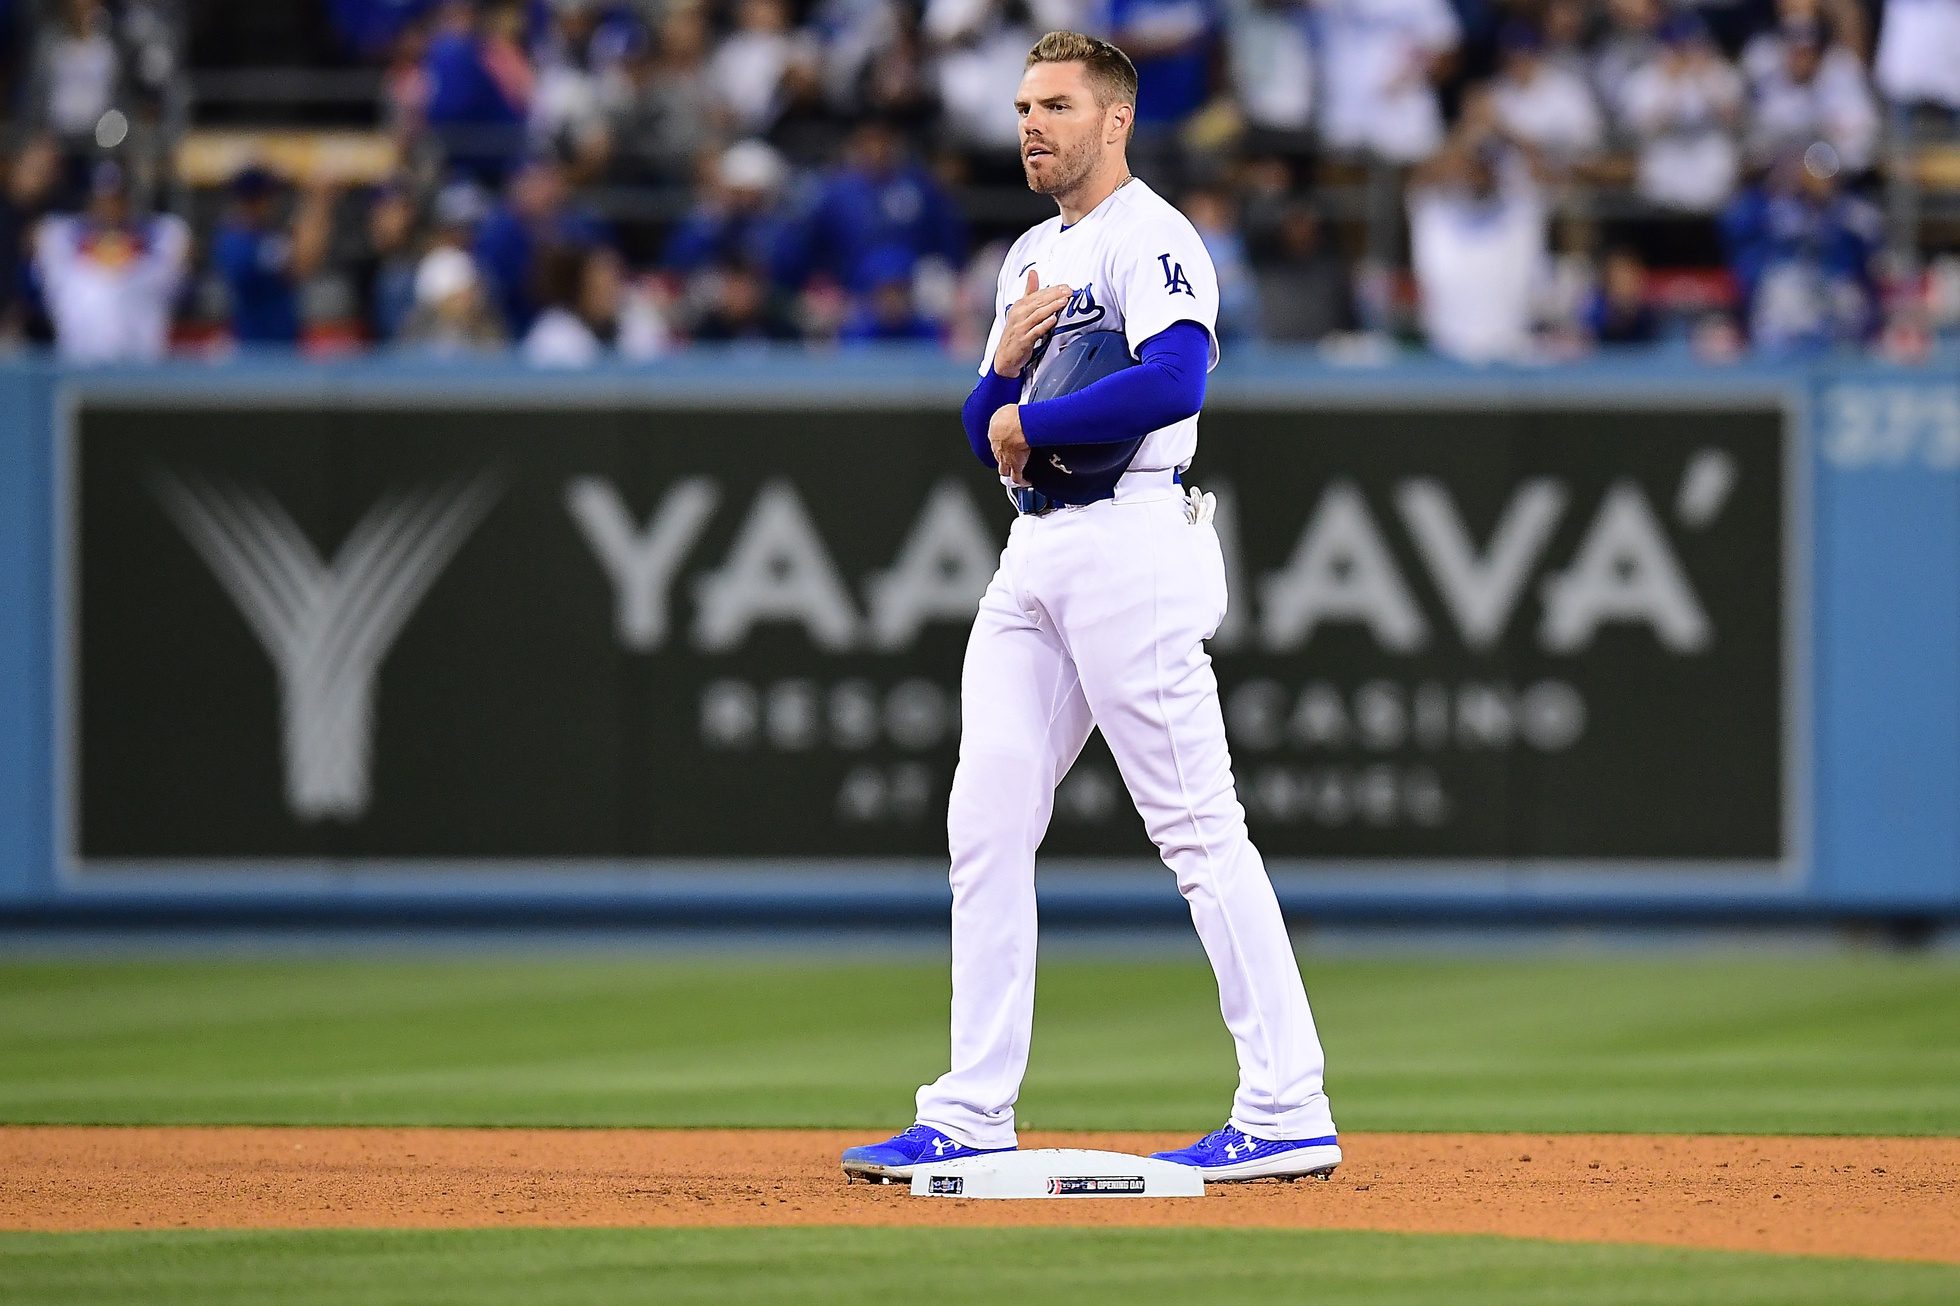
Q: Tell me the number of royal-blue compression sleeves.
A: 2